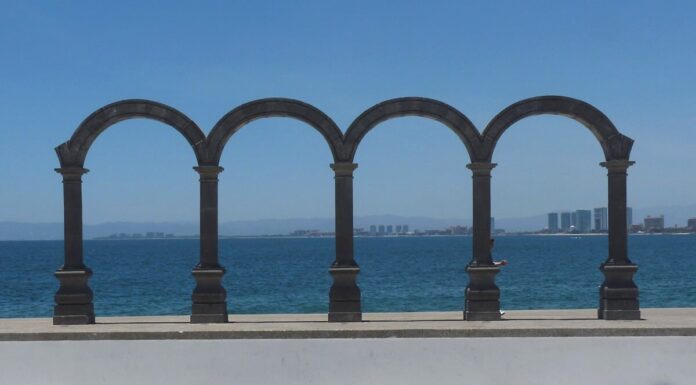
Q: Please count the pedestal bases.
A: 5